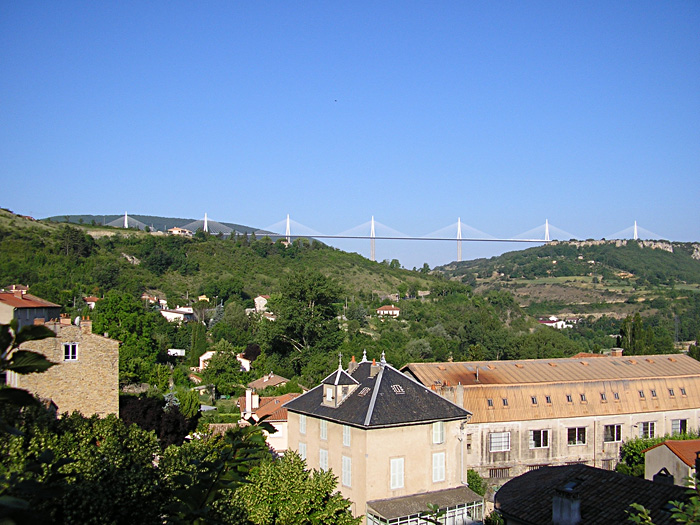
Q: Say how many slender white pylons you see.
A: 7